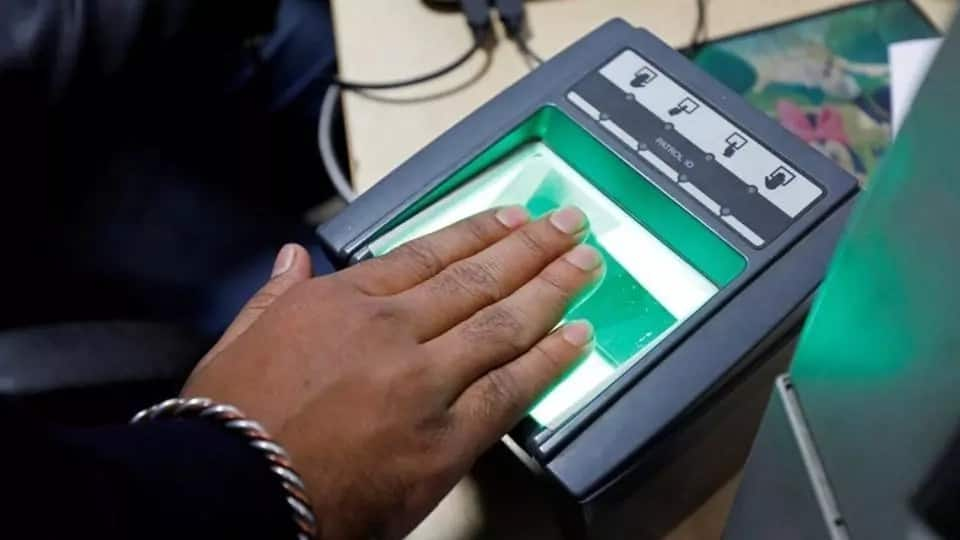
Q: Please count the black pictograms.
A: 4